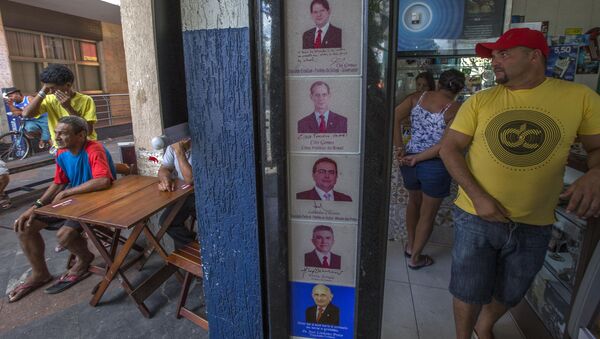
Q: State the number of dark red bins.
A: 1